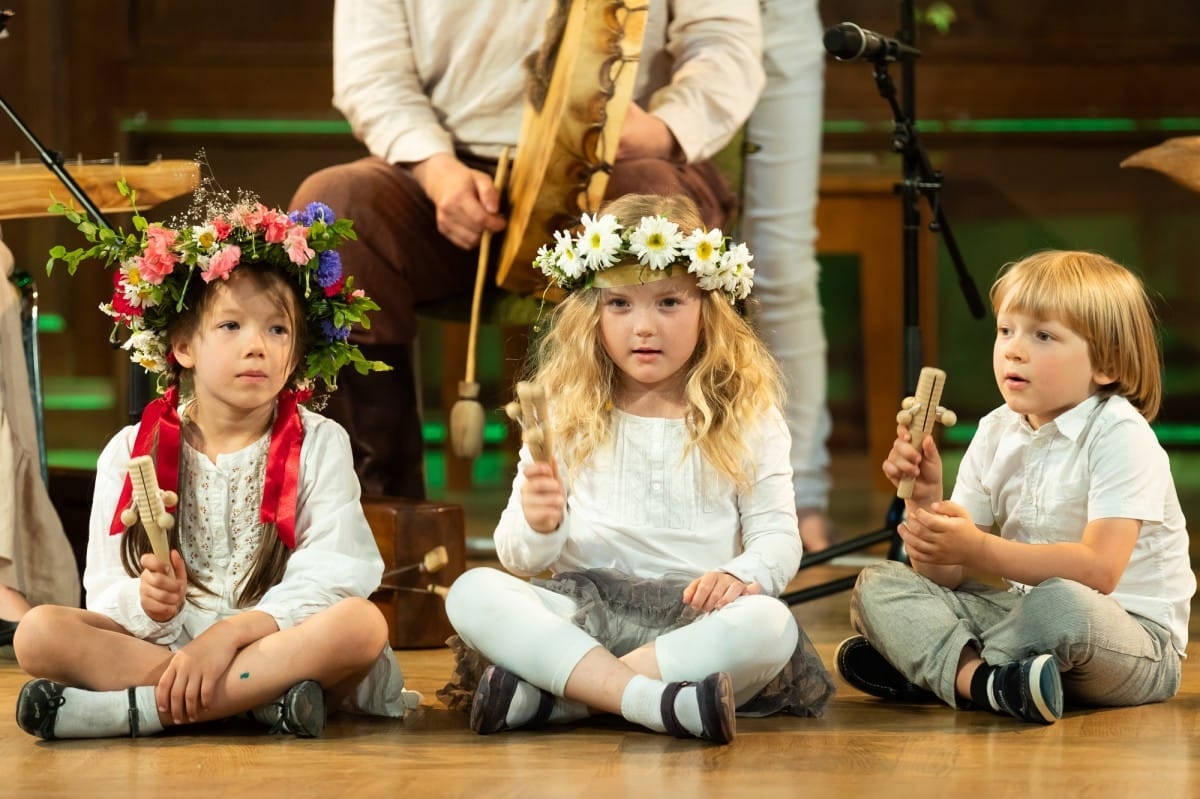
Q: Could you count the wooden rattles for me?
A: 3